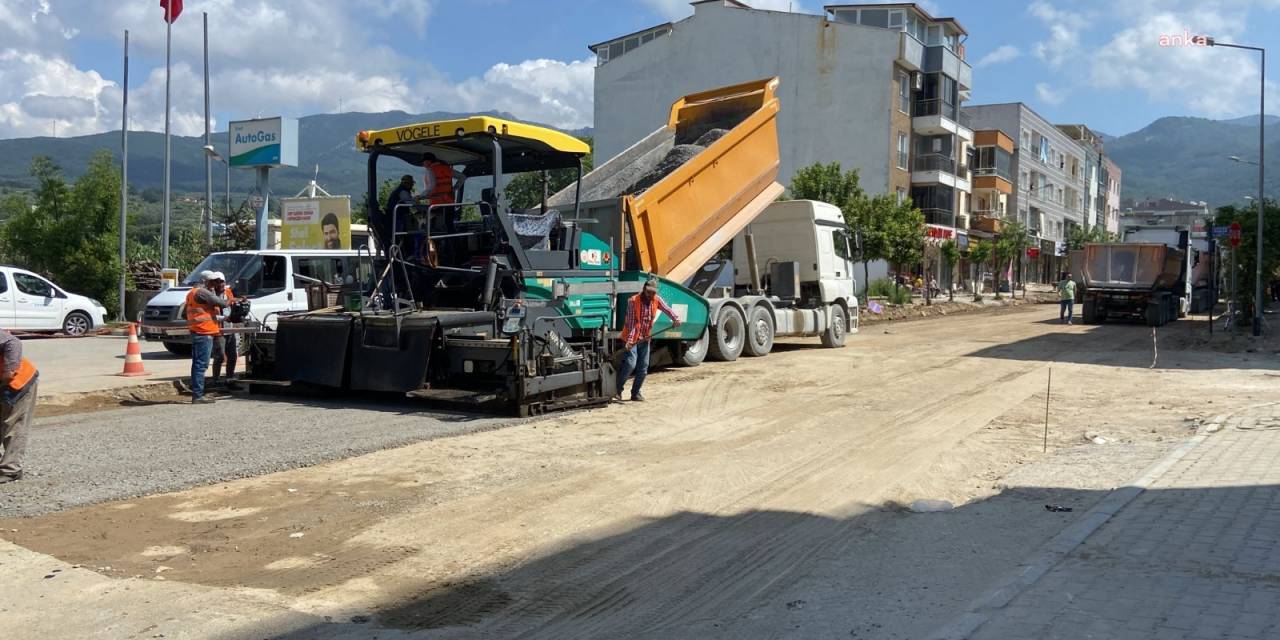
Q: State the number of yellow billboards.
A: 1